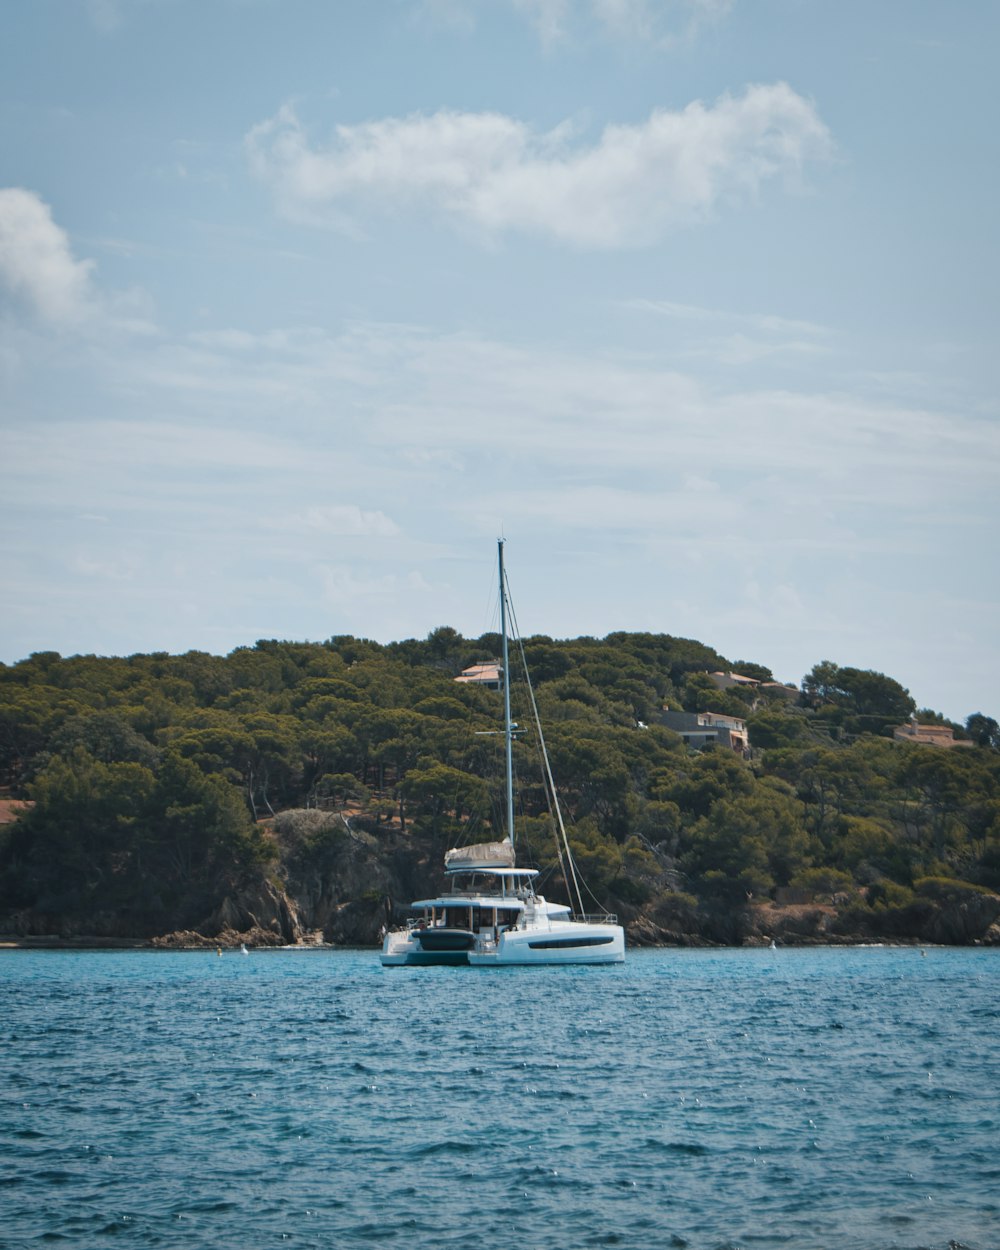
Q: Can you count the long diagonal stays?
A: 2